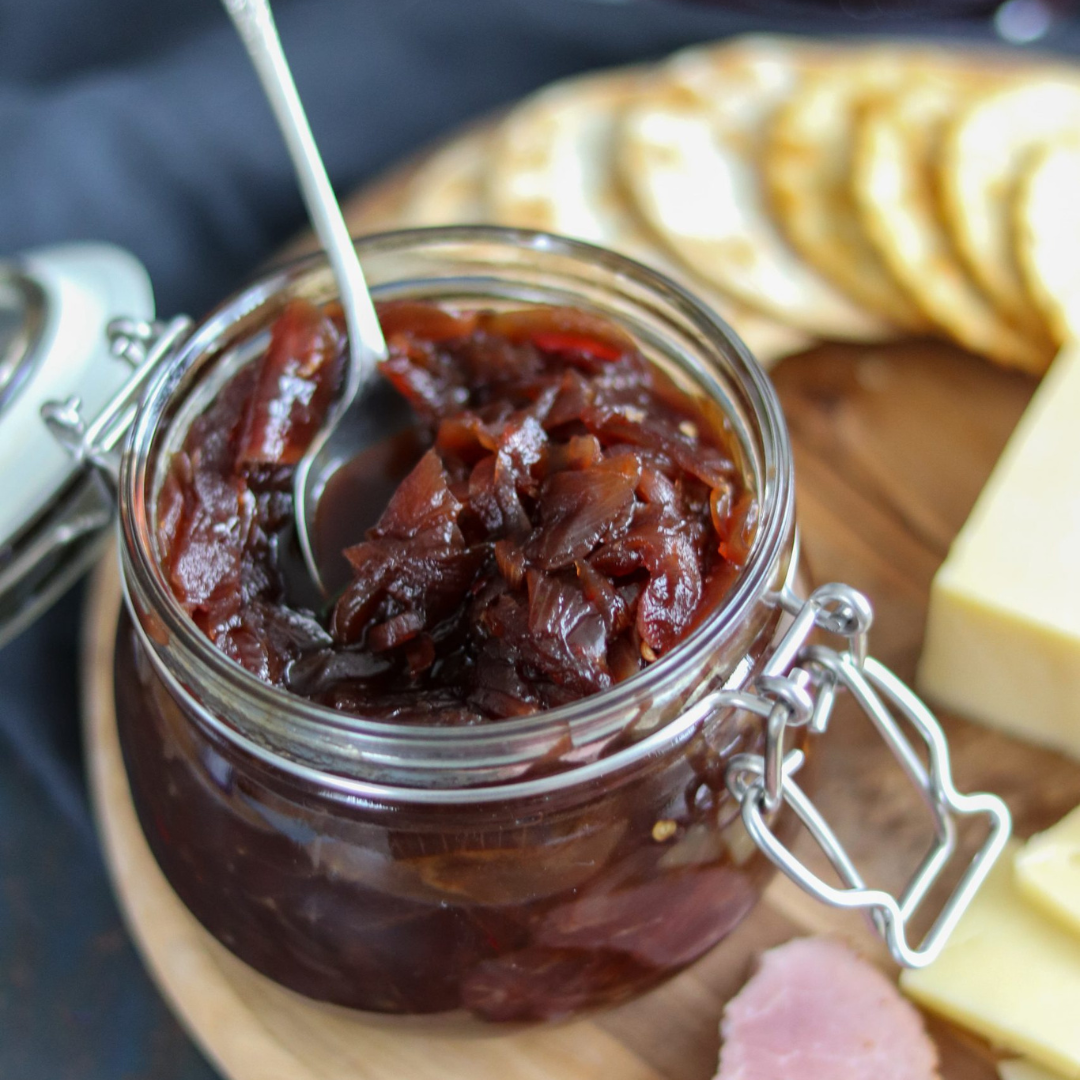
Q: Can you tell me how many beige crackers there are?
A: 7